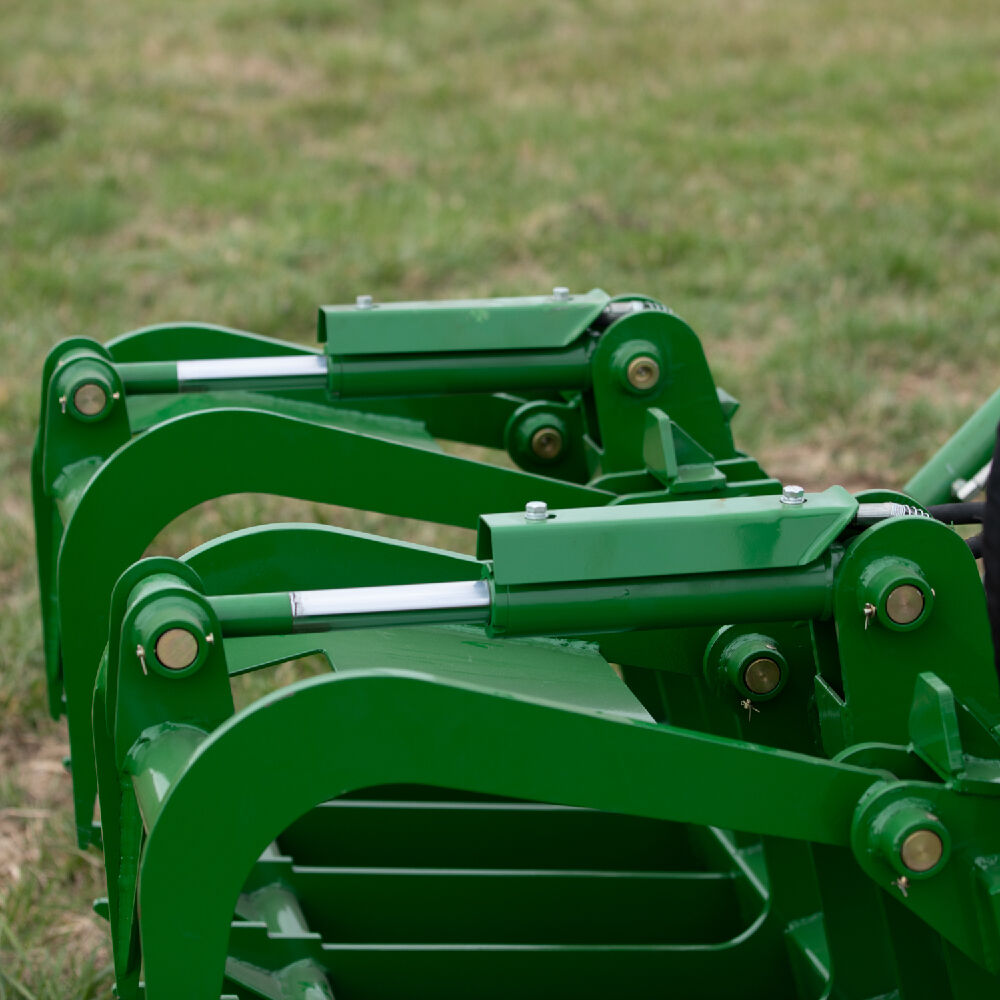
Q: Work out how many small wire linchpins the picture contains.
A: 5